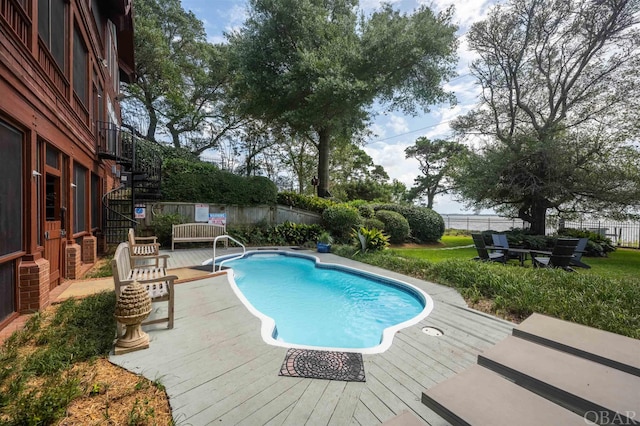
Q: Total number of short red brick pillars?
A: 3